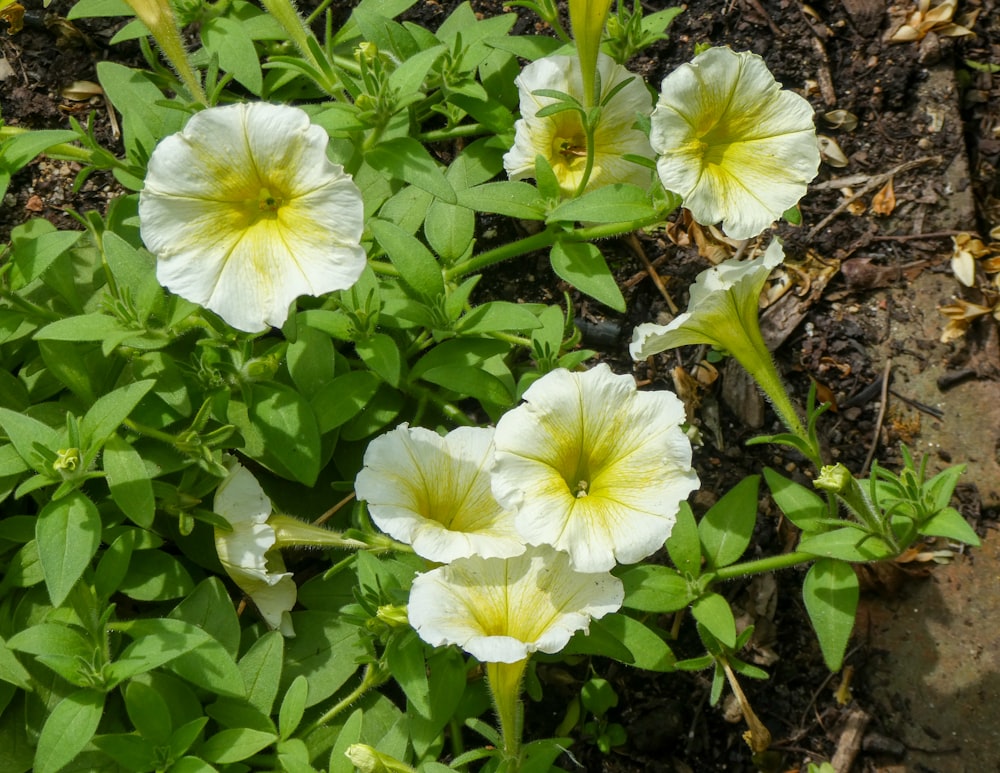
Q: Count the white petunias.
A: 8